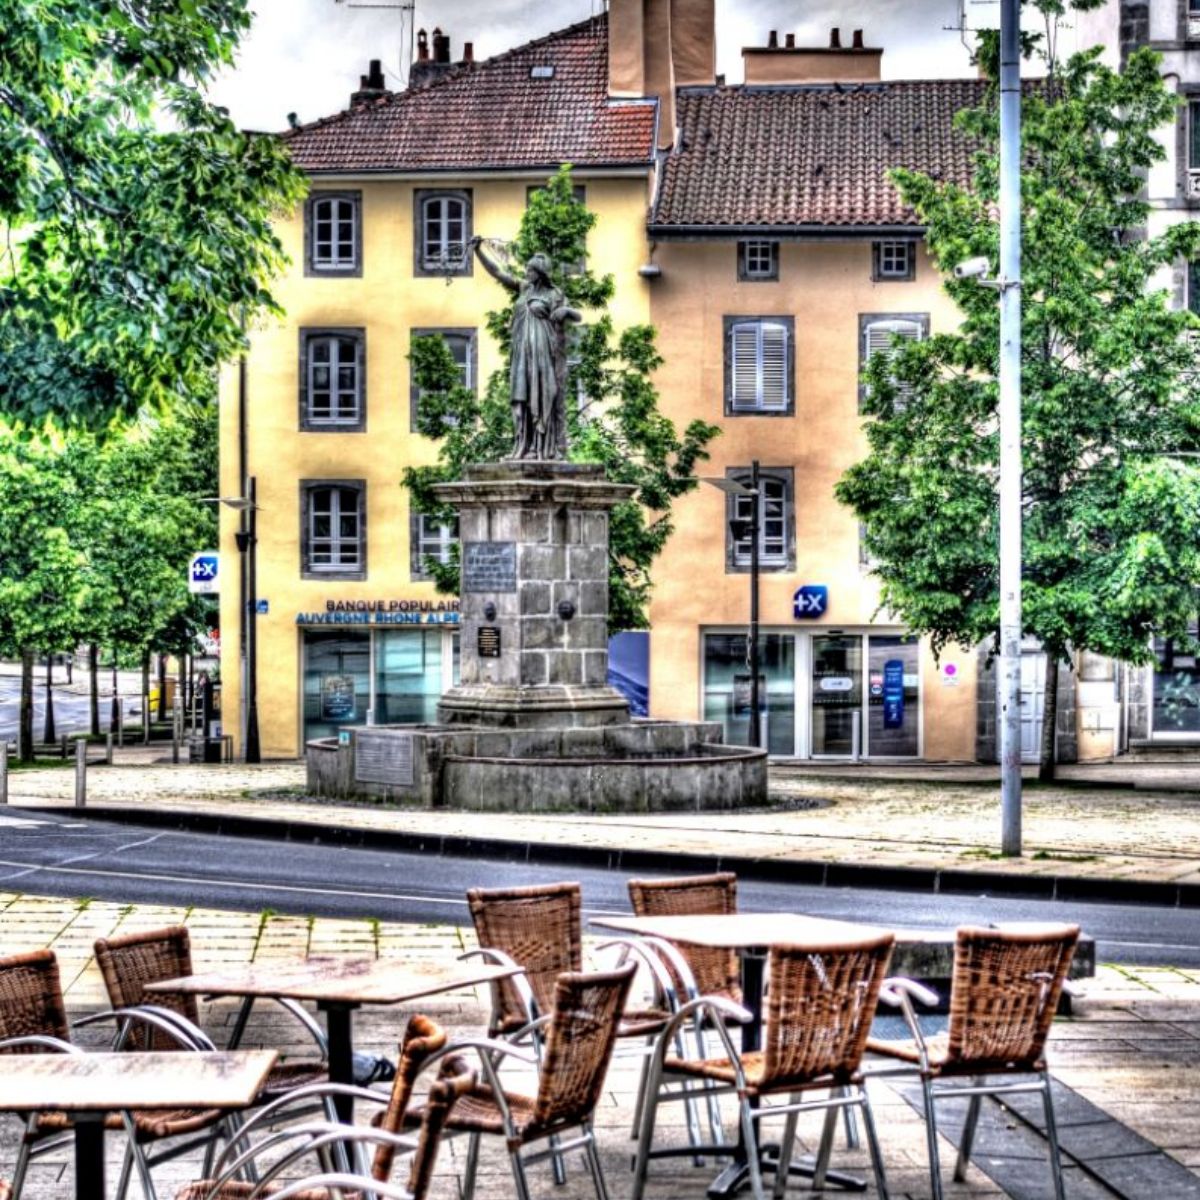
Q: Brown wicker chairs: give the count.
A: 9